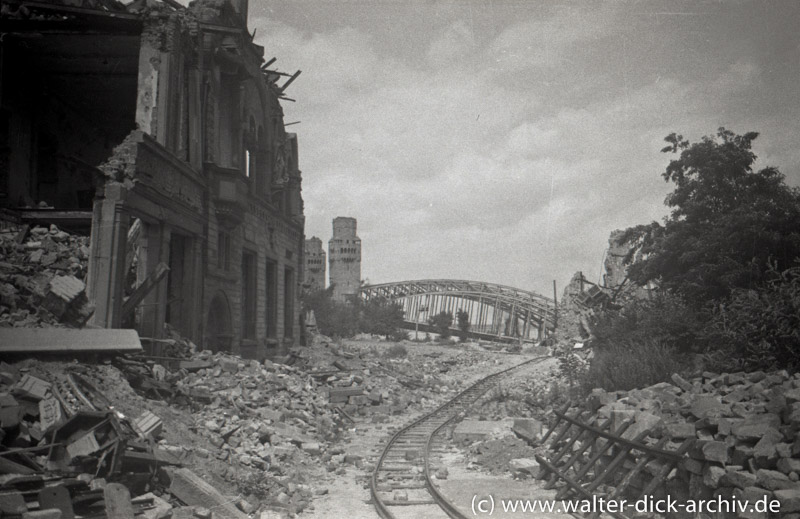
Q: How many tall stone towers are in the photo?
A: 2